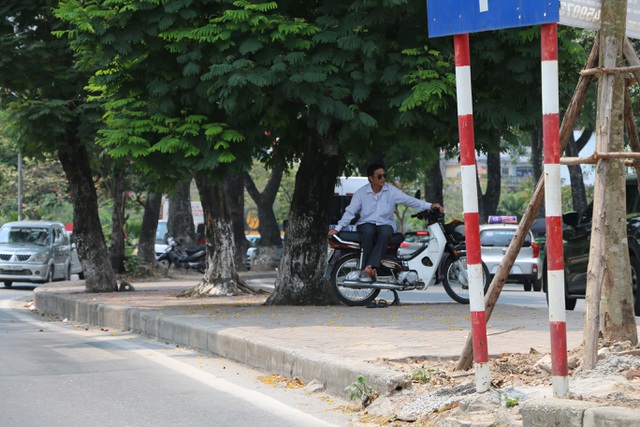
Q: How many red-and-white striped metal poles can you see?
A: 2